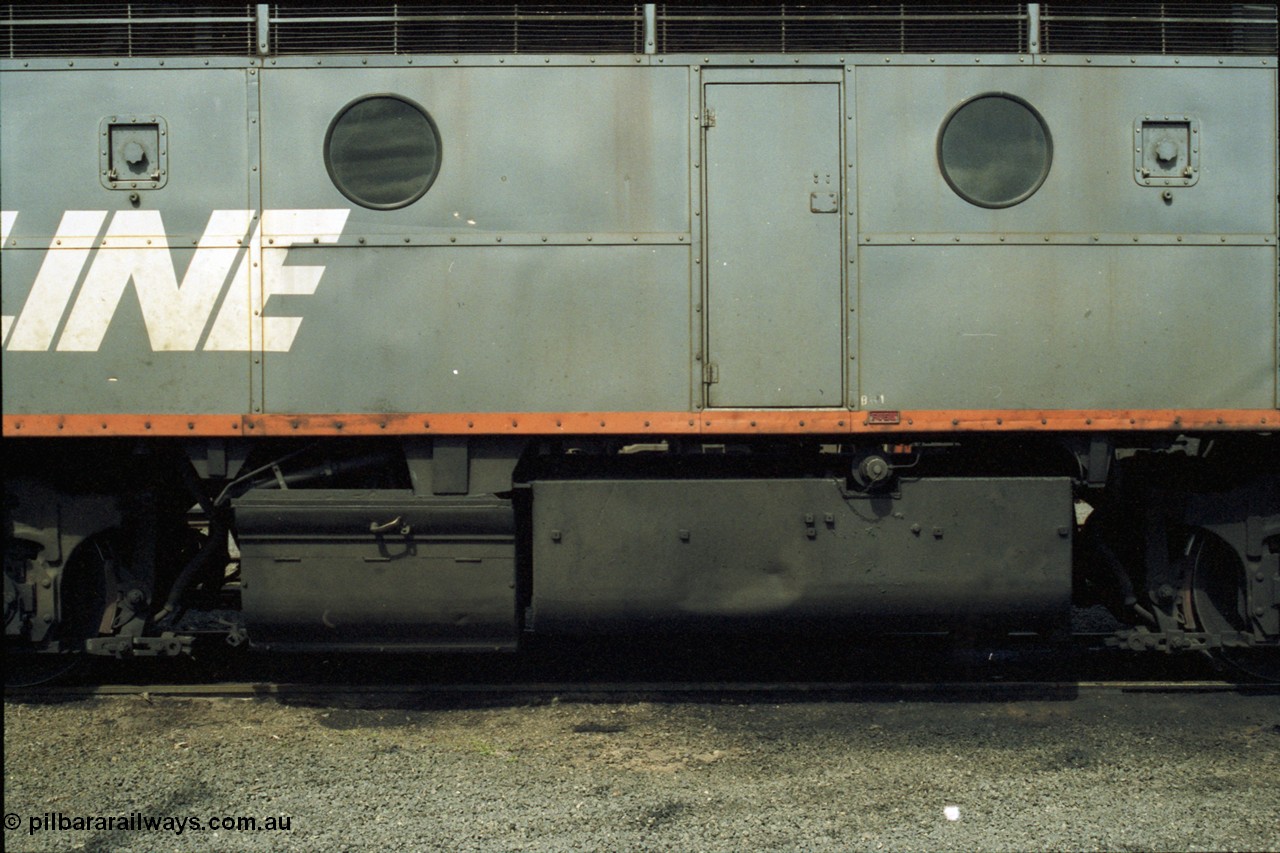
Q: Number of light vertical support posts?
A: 3